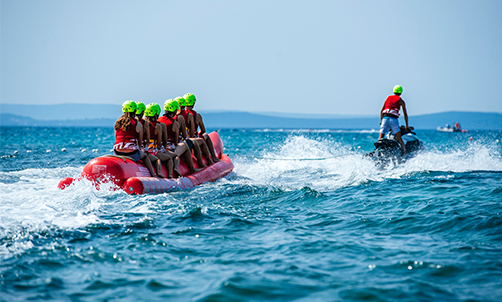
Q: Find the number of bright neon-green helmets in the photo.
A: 8